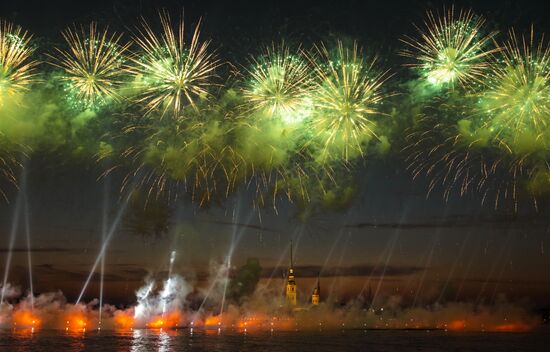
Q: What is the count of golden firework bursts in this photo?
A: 7